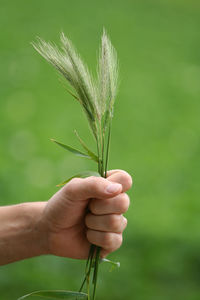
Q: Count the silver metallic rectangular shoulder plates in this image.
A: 0